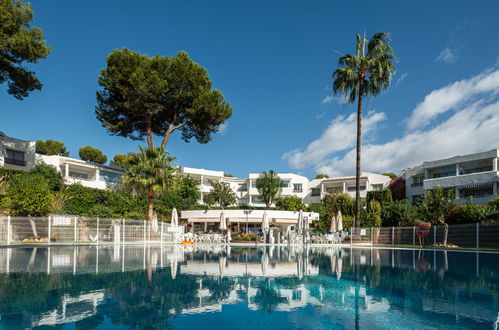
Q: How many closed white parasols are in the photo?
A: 7